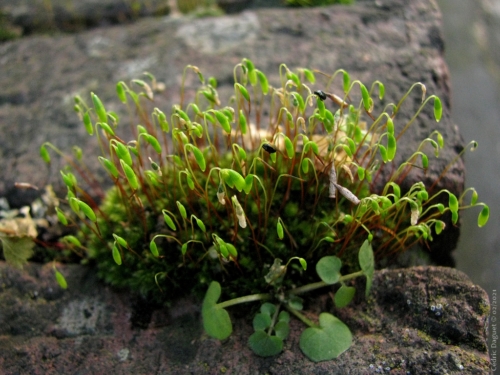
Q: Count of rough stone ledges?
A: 2